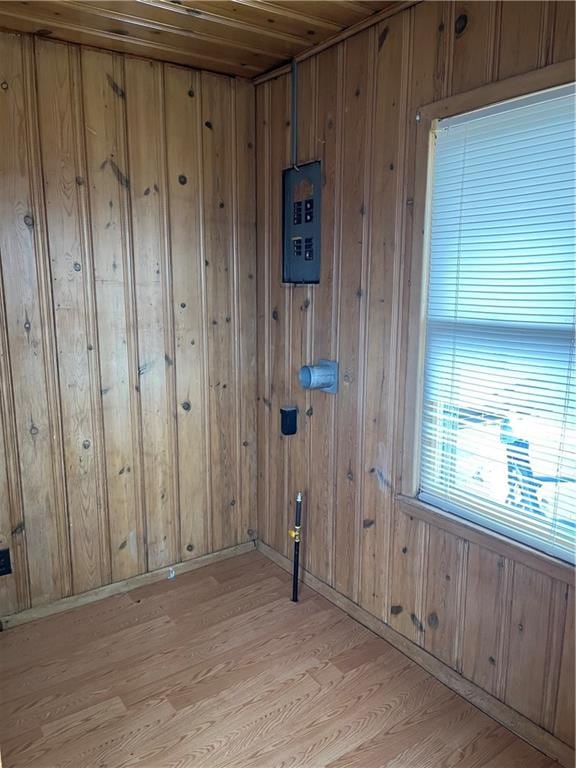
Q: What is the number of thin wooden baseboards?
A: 2